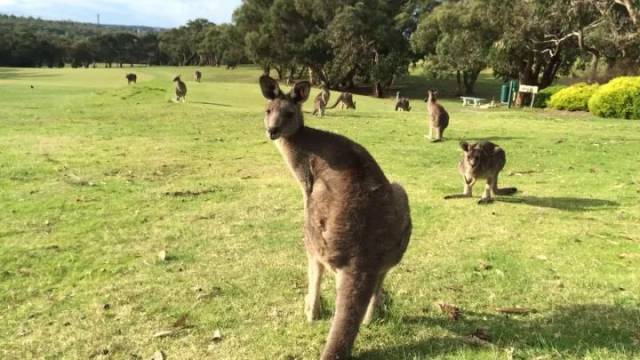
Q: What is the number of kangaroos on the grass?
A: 9